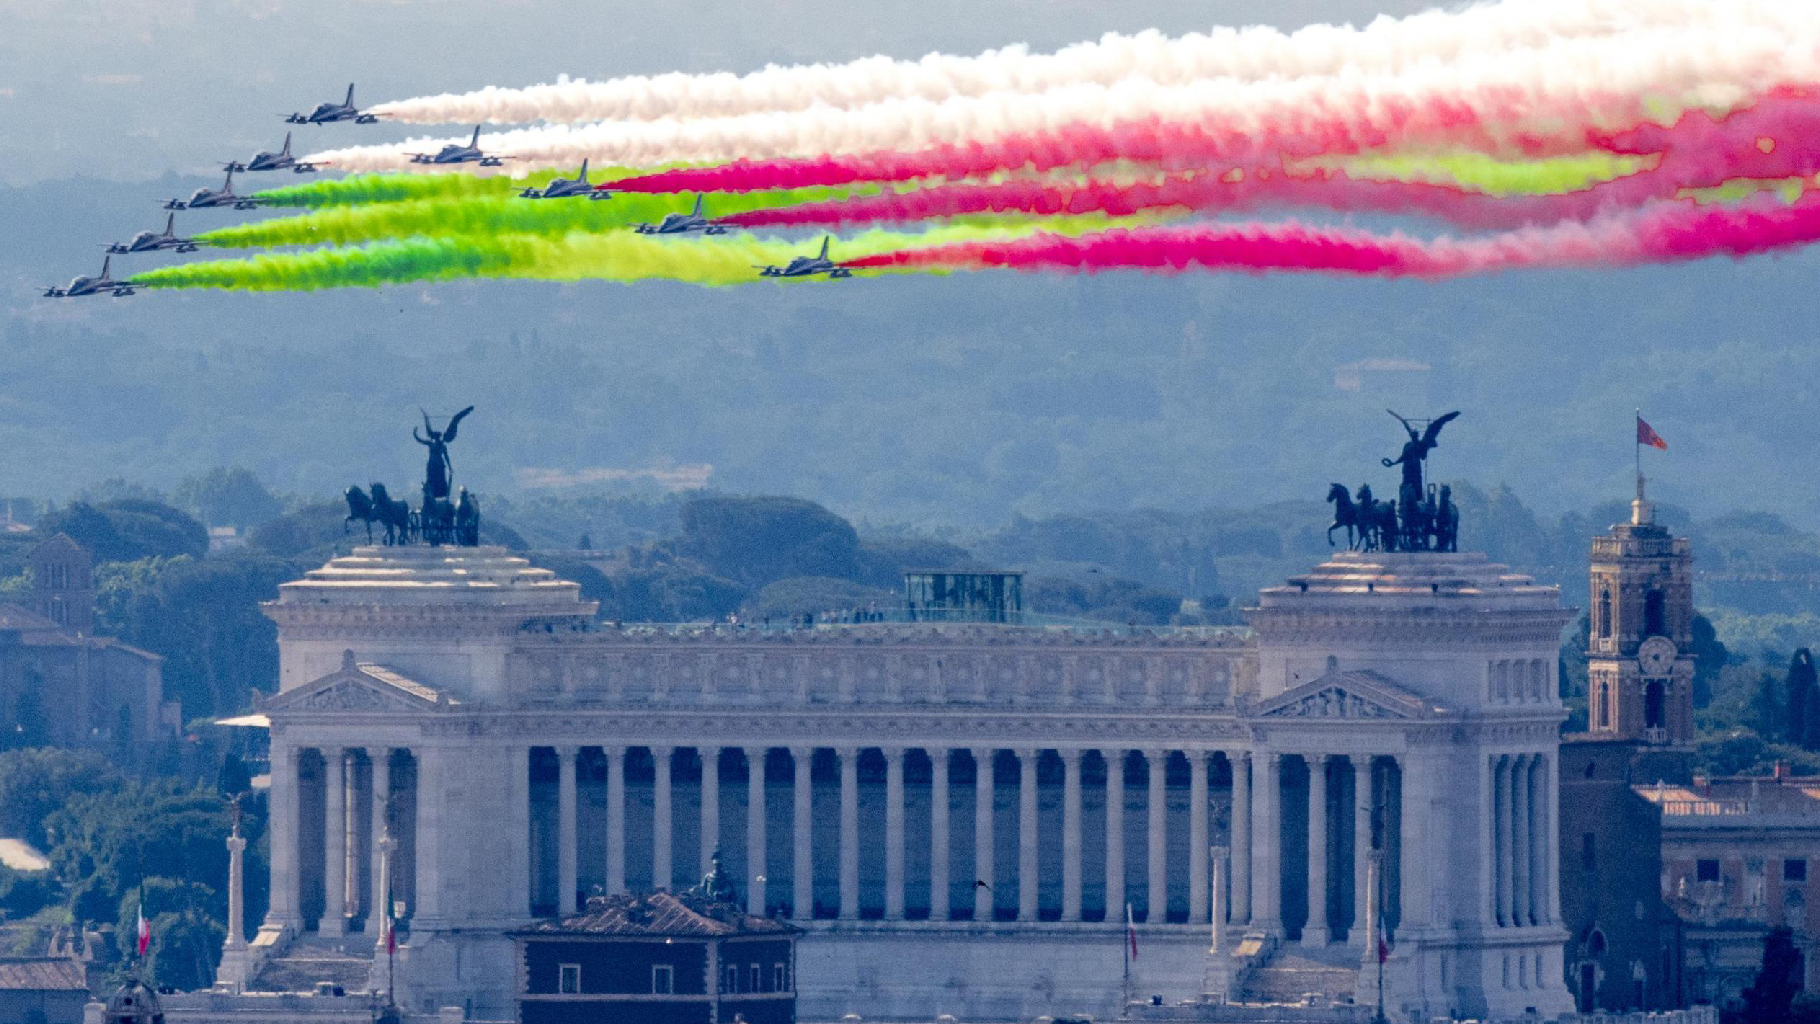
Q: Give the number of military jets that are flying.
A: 9